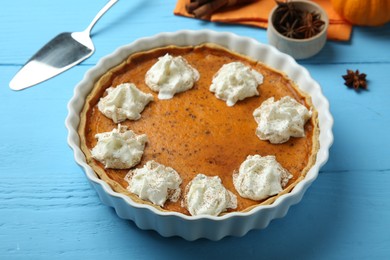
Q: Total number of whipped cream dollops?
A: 8